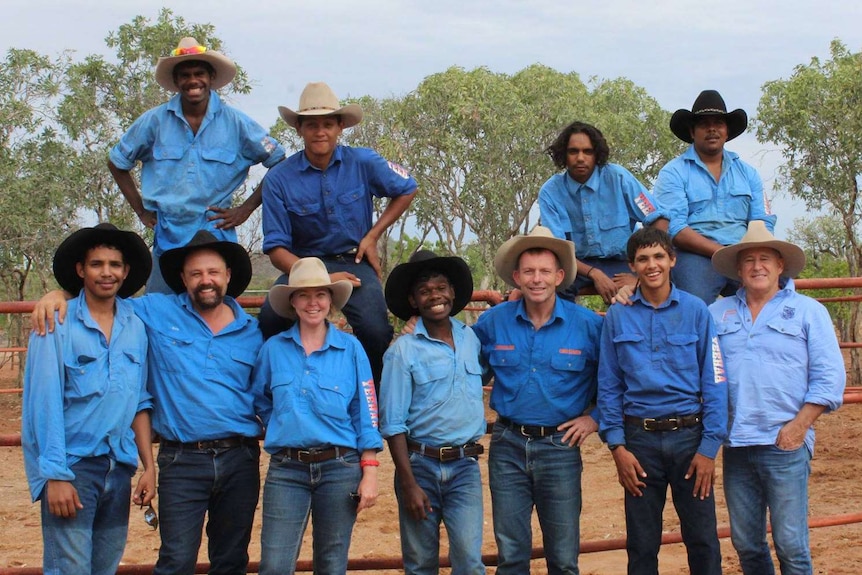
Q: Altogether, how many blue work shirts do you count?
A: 11